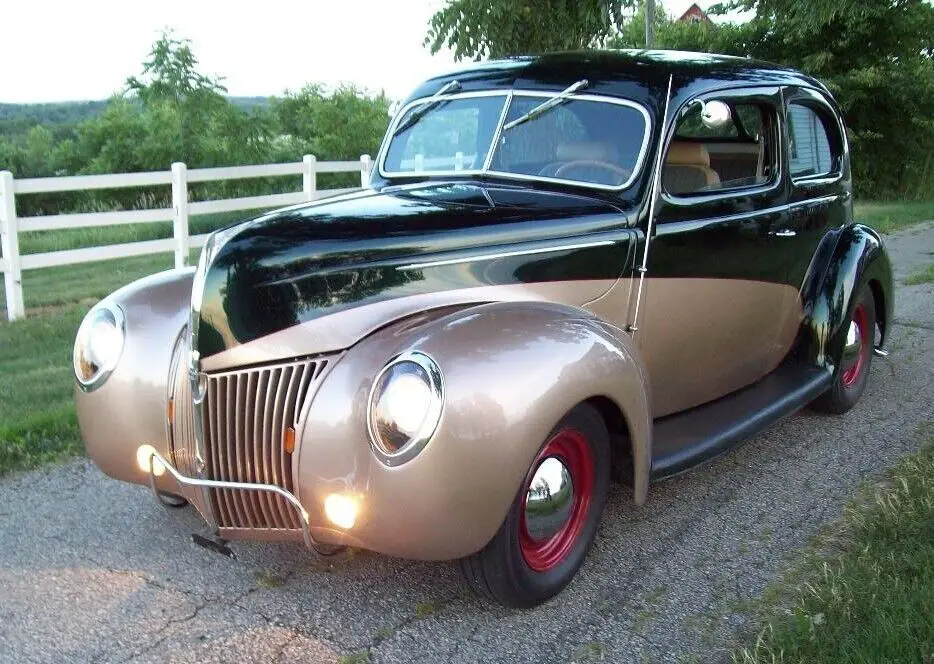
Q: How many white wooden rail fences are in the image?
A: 1